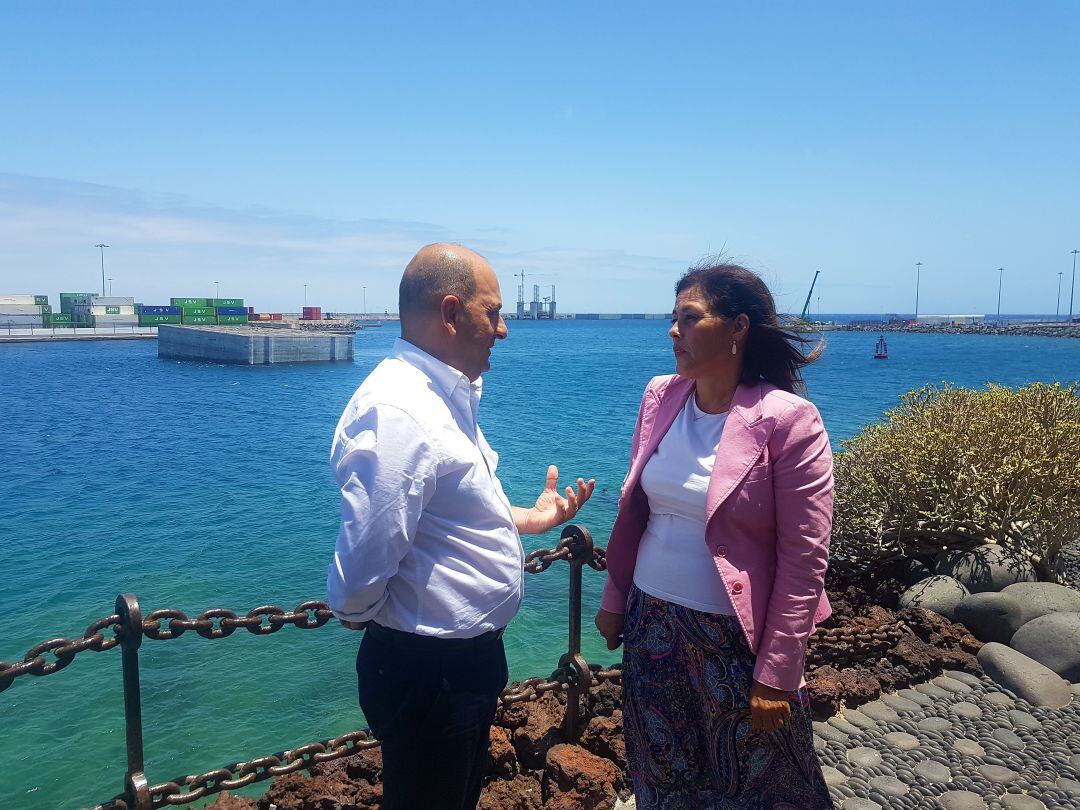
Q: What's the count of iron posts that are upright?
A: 2